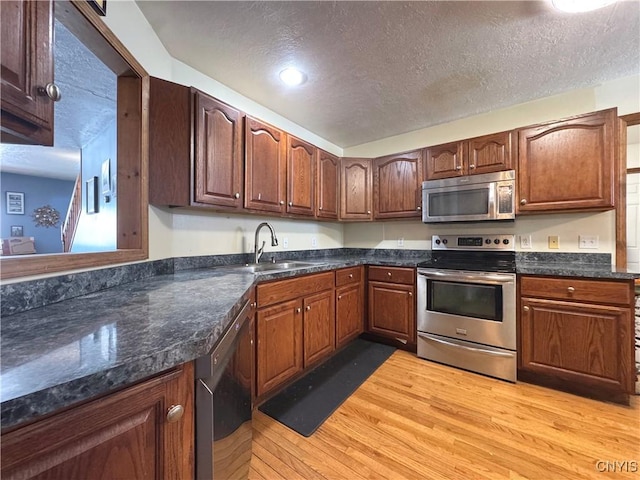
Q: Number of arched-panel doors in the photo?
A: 9